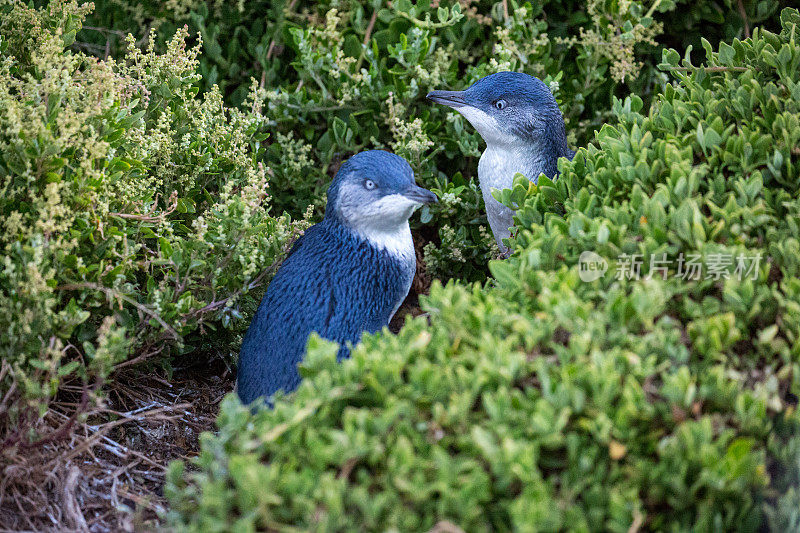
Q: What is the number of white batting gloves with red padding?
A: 0